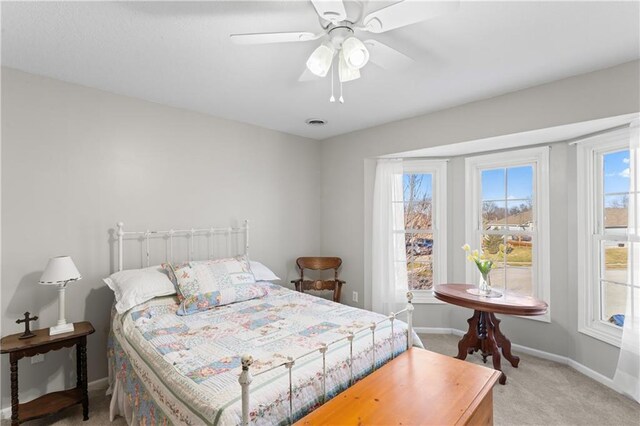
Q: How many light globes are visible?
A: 3